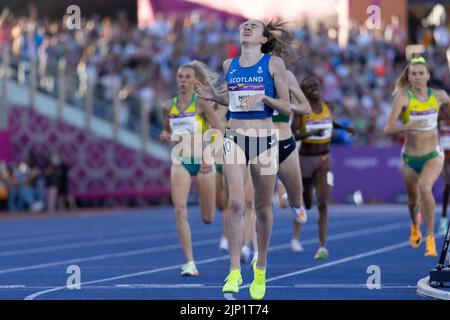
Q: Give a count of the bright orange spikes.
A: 2